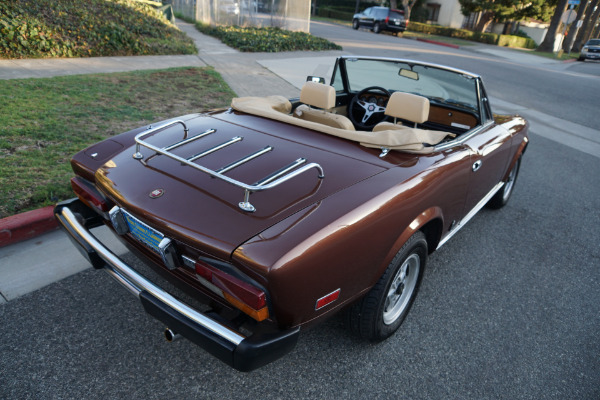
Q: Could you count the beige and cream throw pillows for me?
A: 0